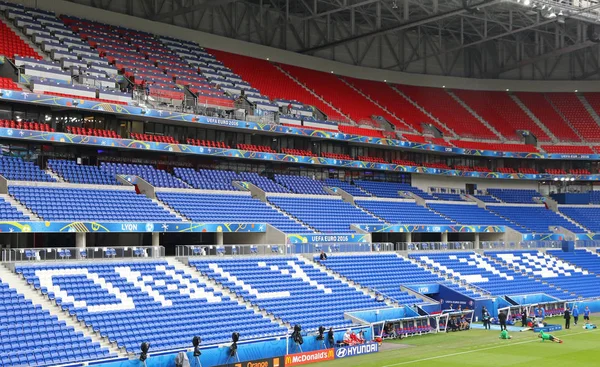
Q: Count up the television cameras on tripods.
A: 5